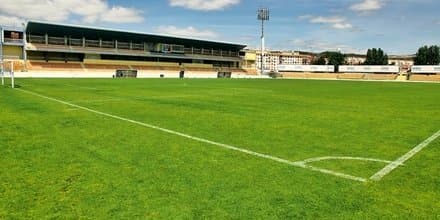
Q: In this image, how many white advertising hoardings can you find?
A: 3